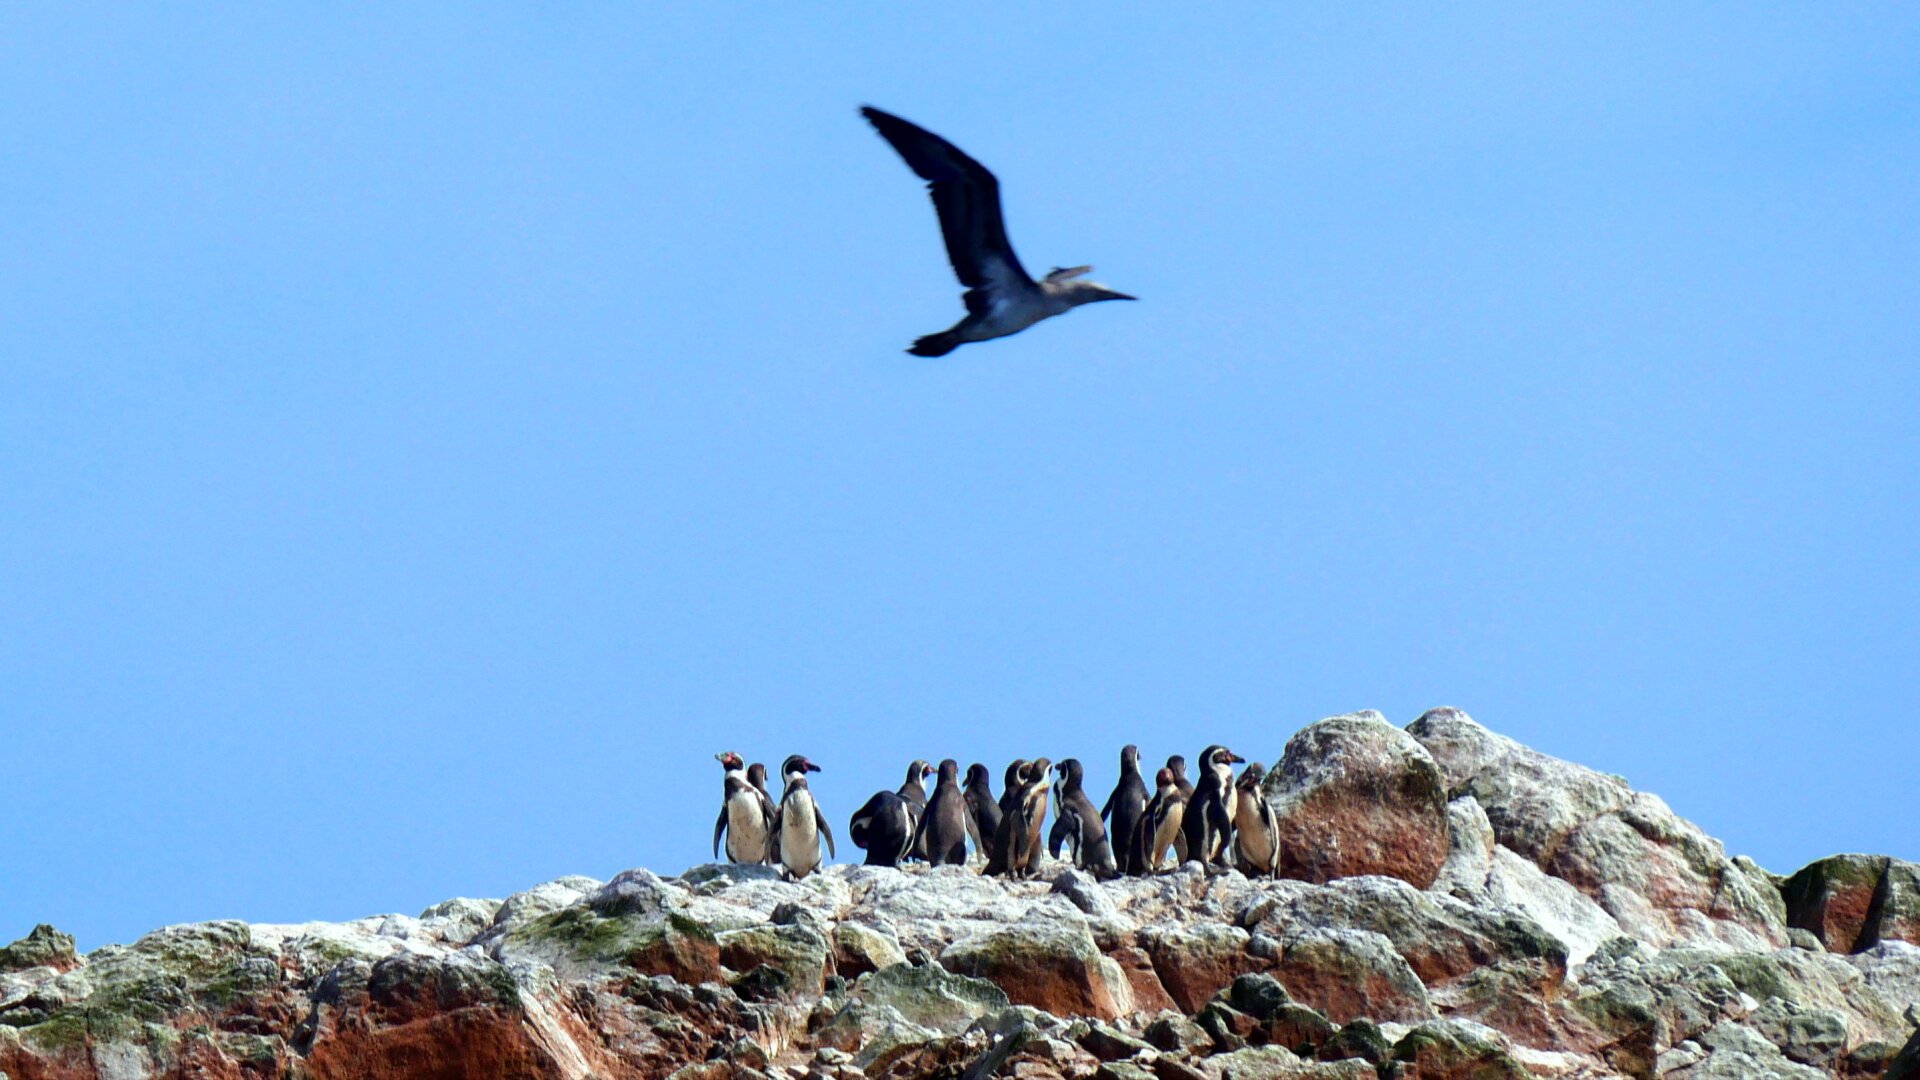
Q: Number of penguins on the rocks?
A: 15